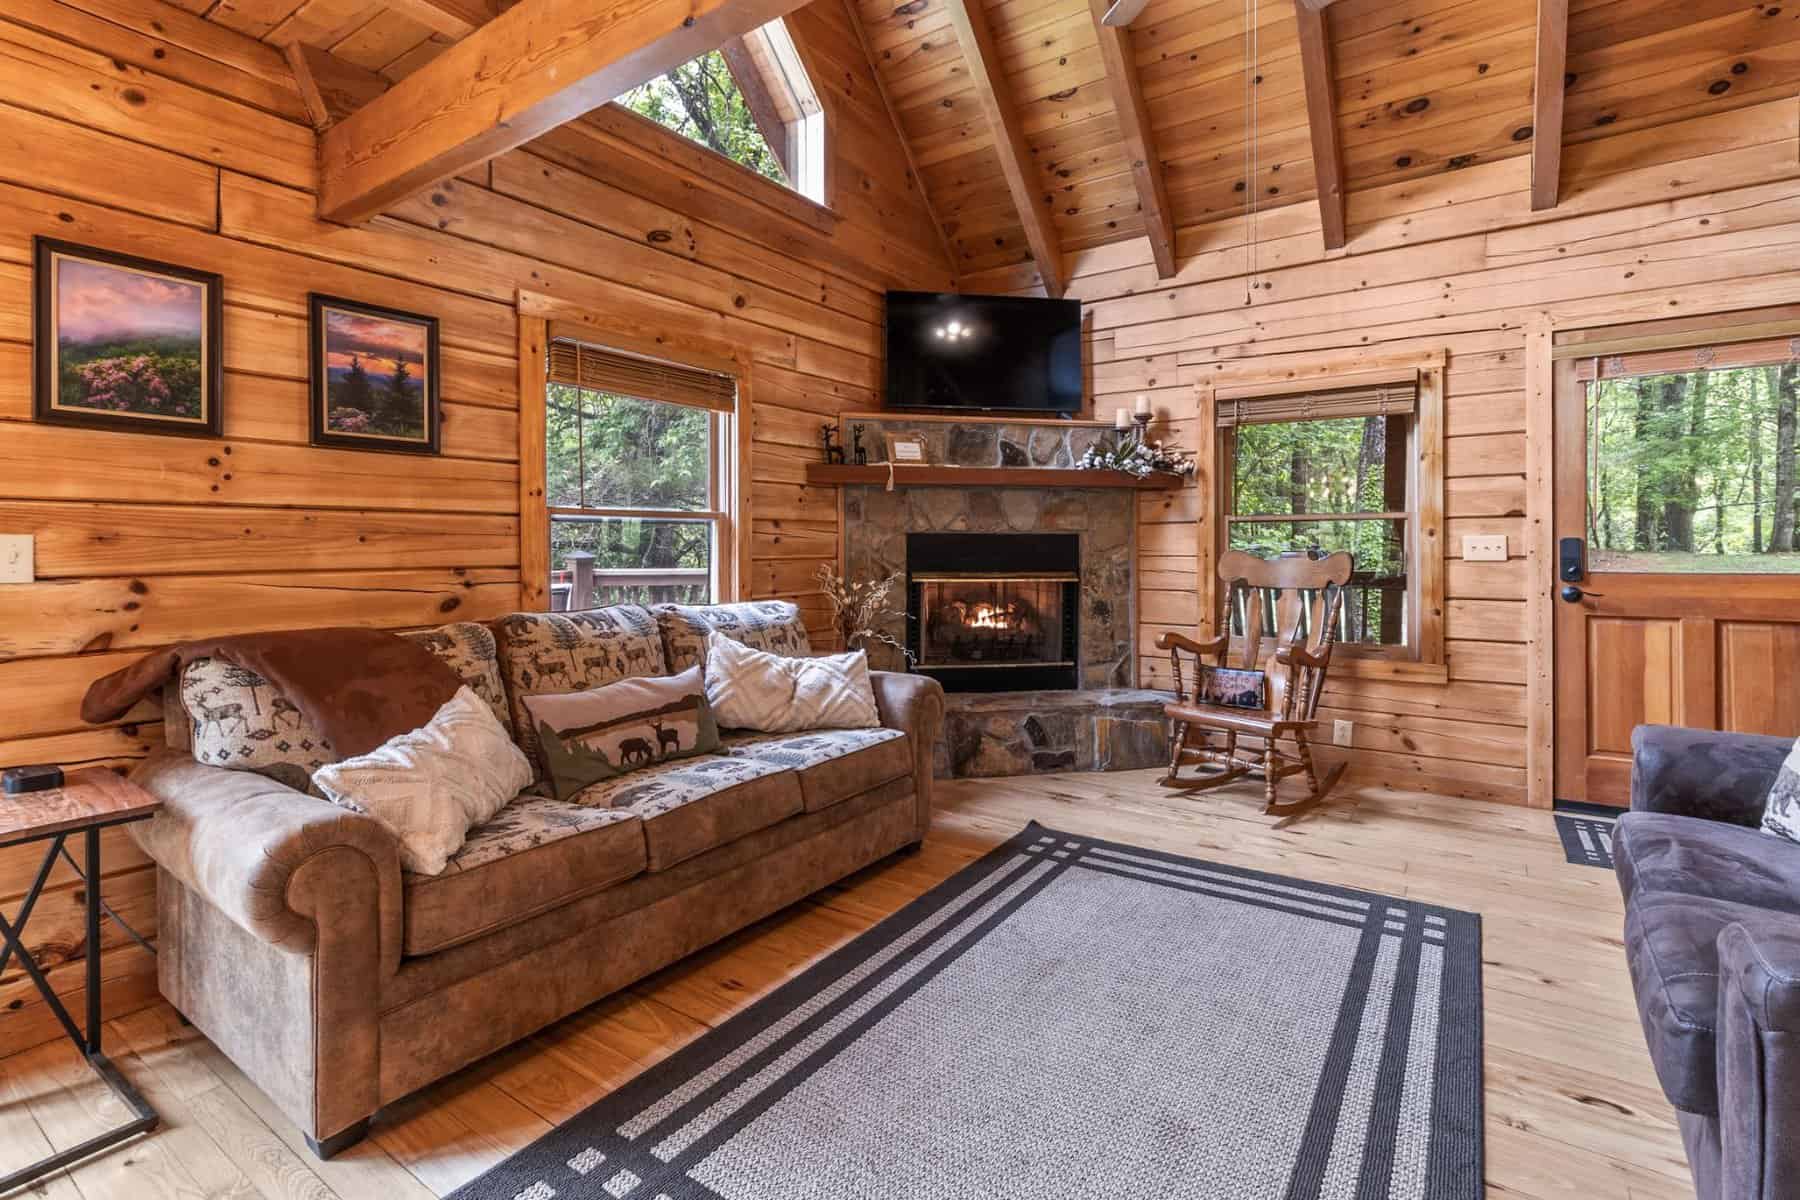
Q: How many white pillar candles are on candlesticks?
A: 2